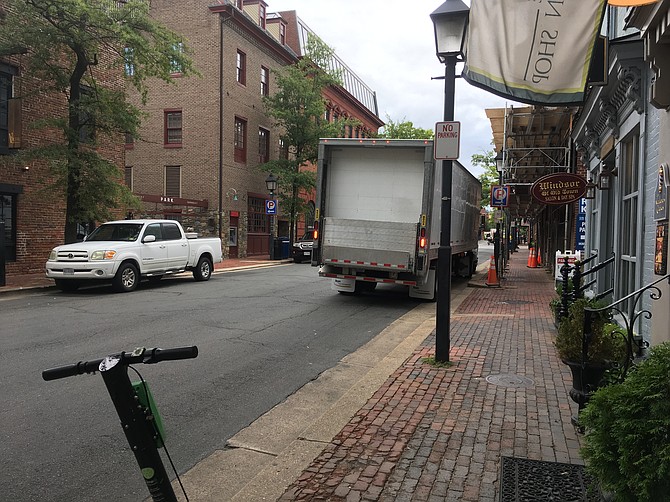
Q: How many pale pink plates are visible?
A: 0